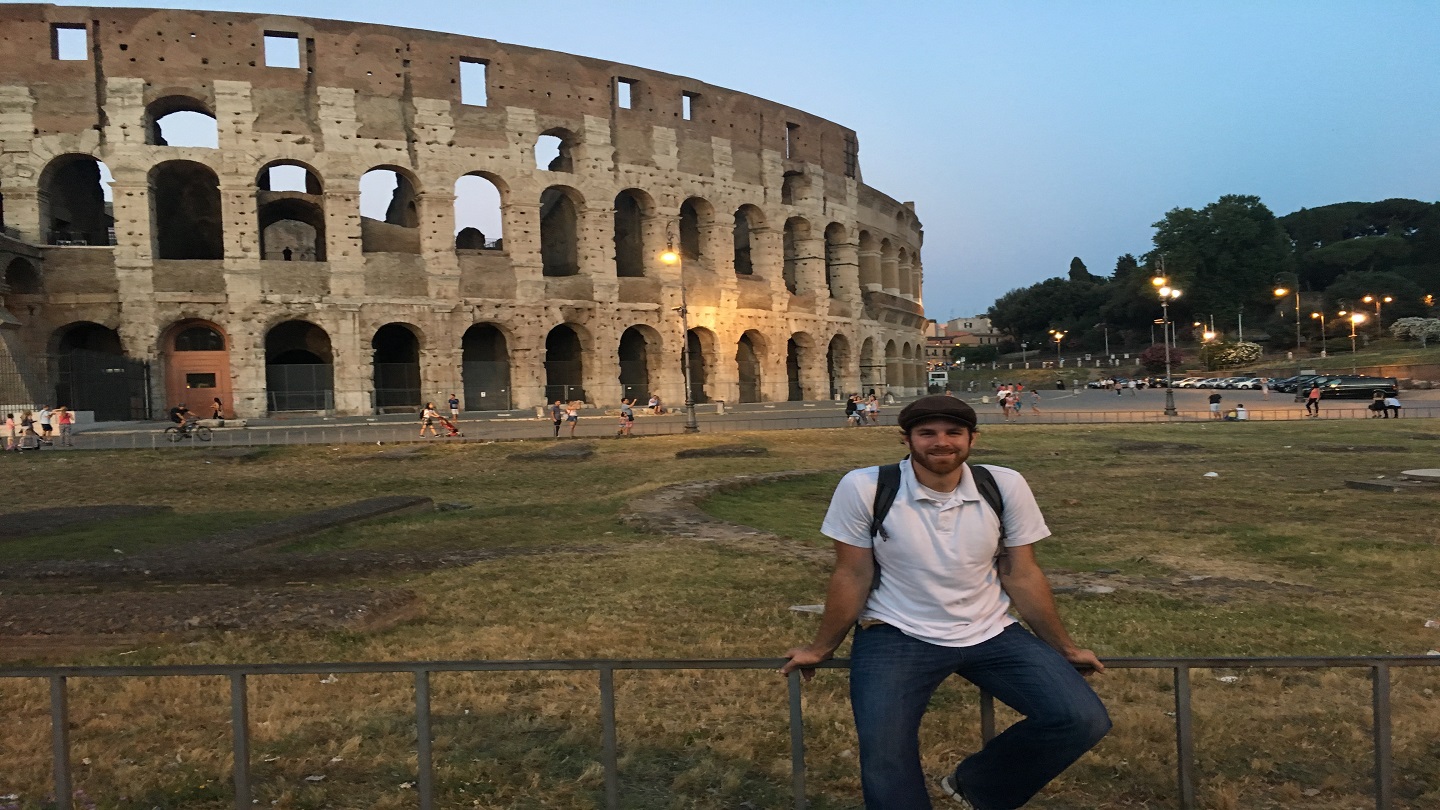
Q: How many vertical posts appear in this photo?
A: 8